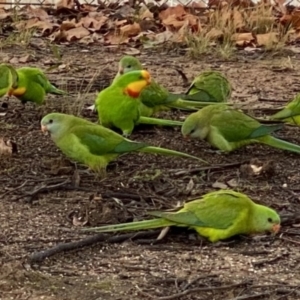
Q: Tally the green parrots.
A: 9